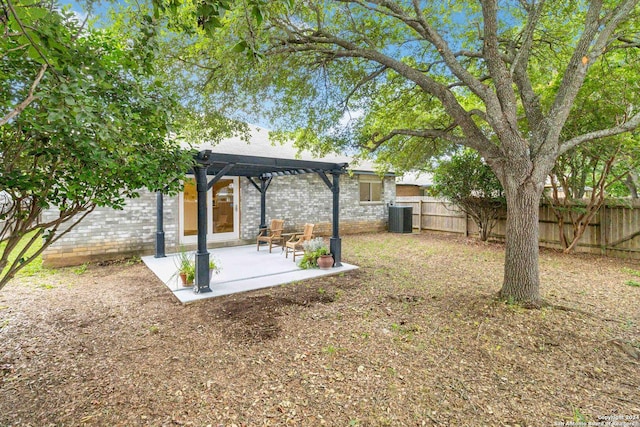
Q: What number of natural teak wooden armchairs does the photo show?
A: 2